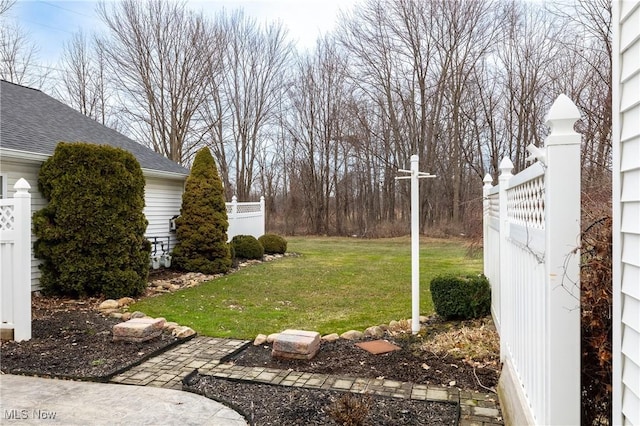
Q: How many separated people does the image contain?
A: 0